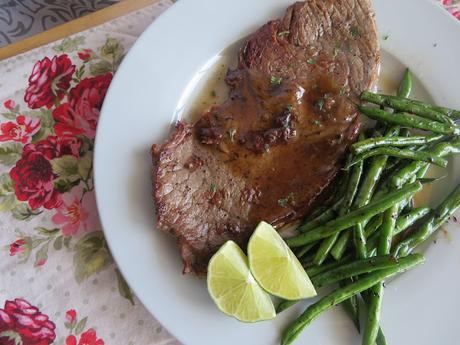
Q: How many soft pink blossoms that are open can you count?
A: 1